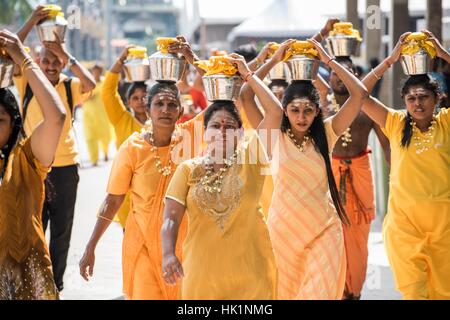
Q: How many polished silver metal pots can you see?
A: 9